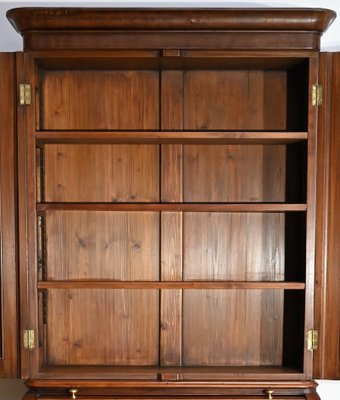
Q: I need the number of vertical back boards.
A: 3